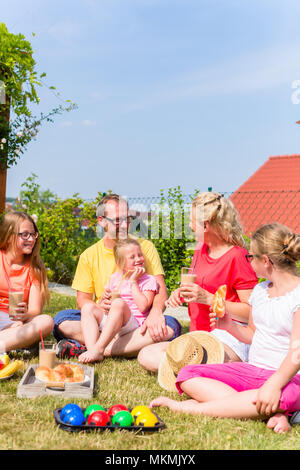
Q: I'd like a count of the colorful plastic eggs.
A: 8